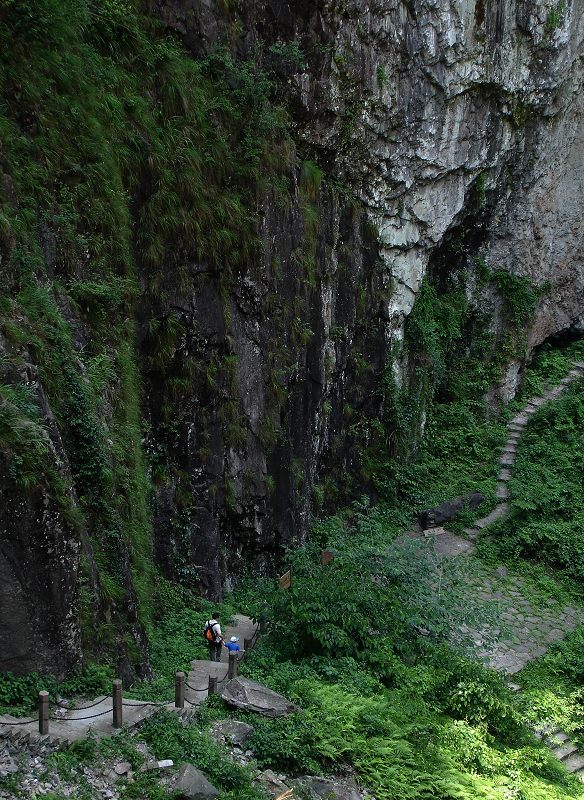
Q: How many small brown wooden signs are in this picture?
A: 2